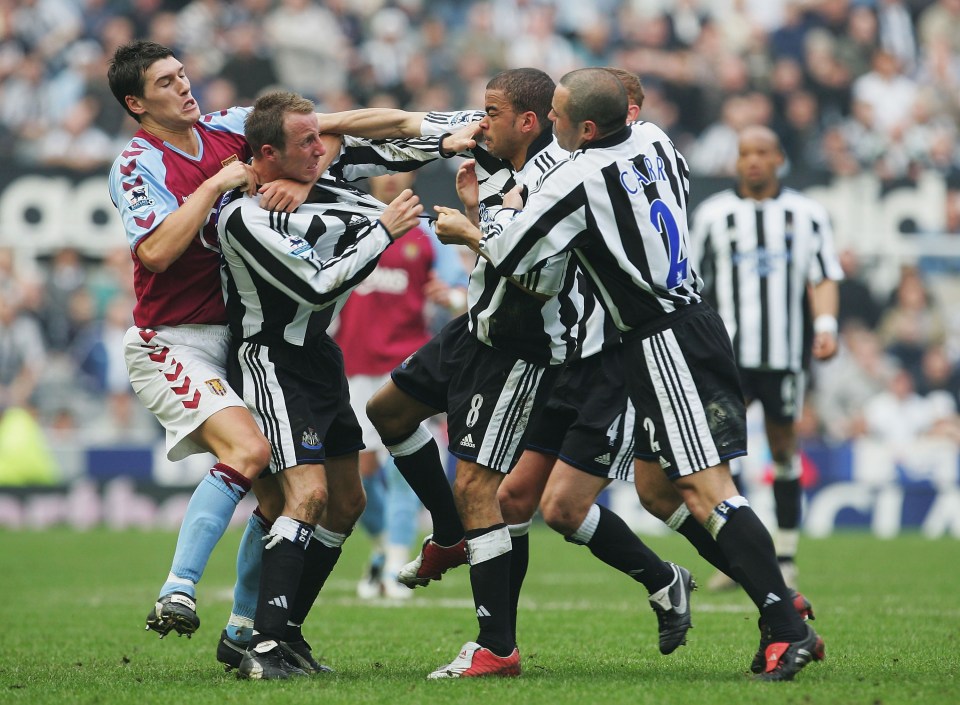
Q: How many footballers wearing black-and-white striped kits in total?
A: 5